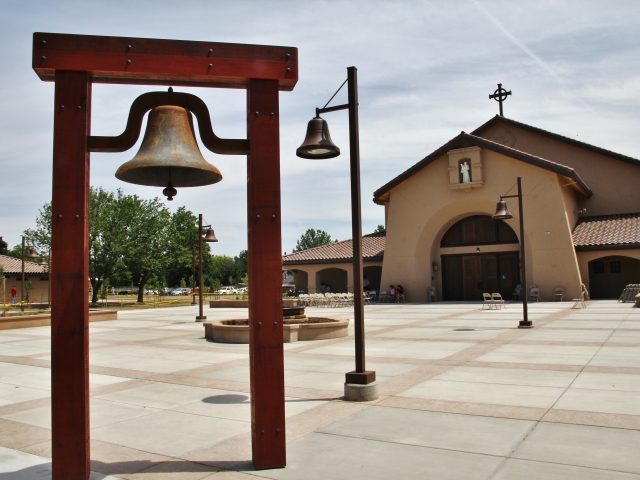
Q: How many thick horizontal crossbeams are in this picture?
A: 1